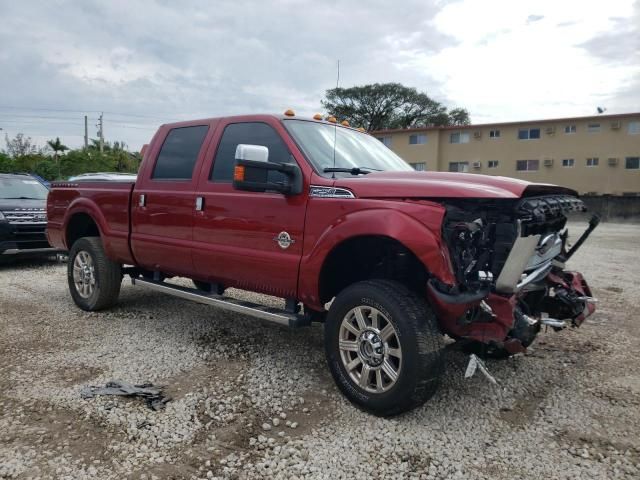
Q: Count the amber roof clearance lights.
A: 5